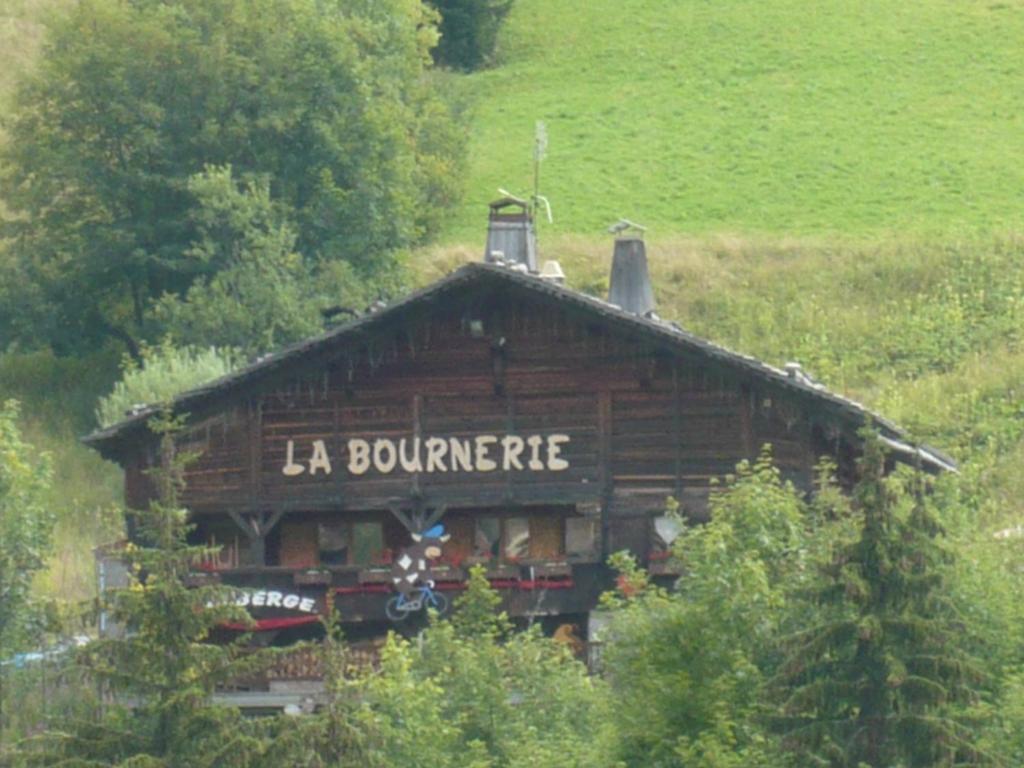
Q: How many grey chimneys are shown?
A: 2